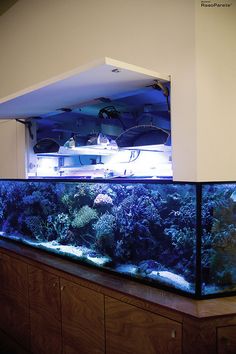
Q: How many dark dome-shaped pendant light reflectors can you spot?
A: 2